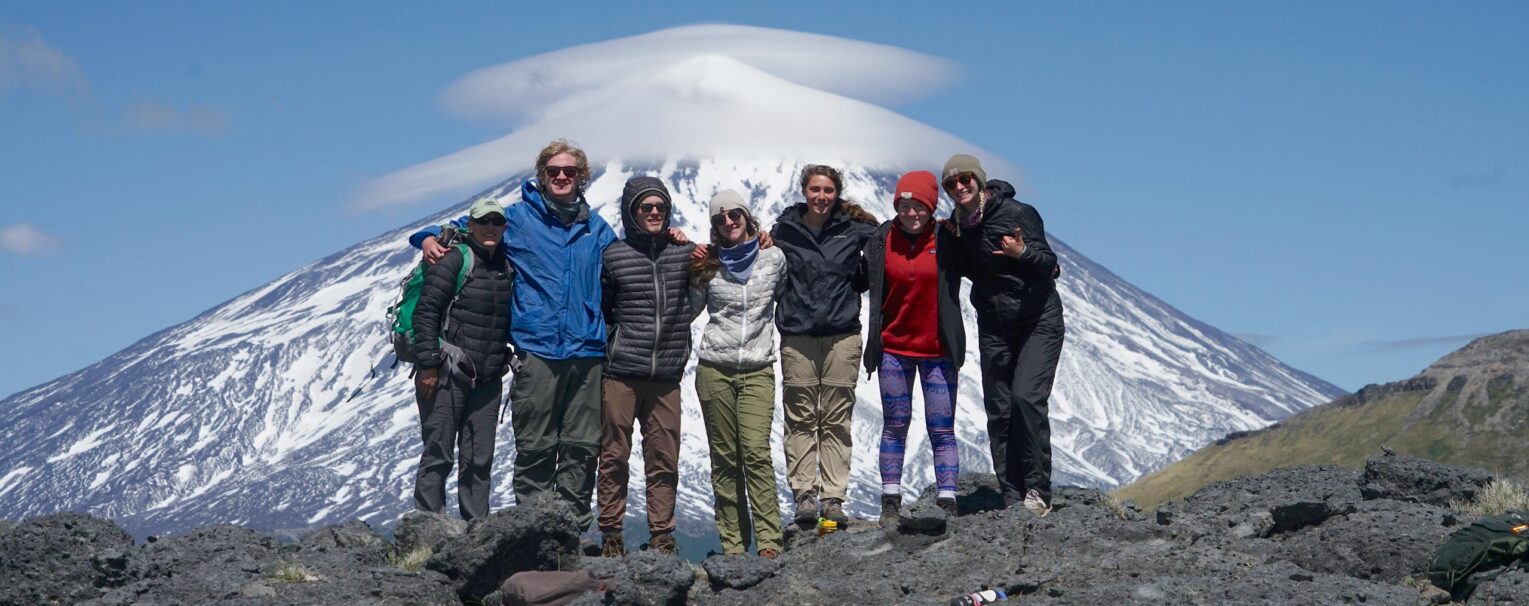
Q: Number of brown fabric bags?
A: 1